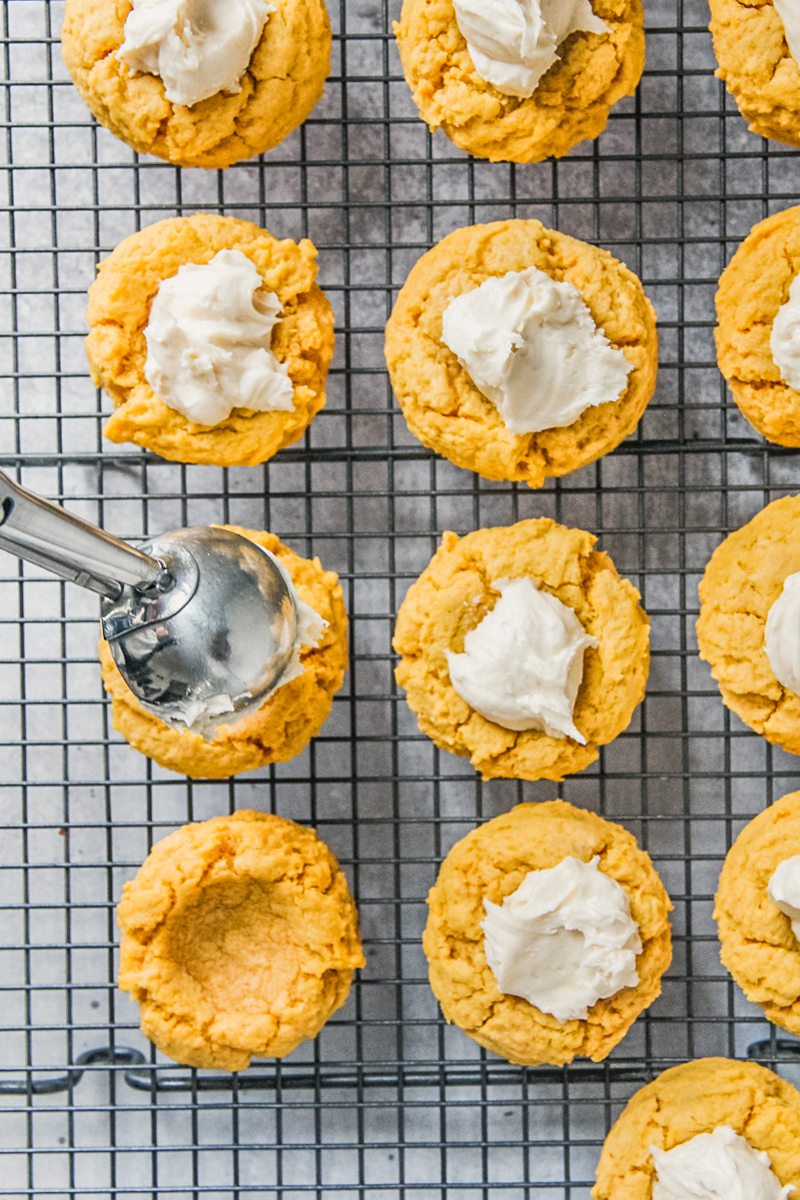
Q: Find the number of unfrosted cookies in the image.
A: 1